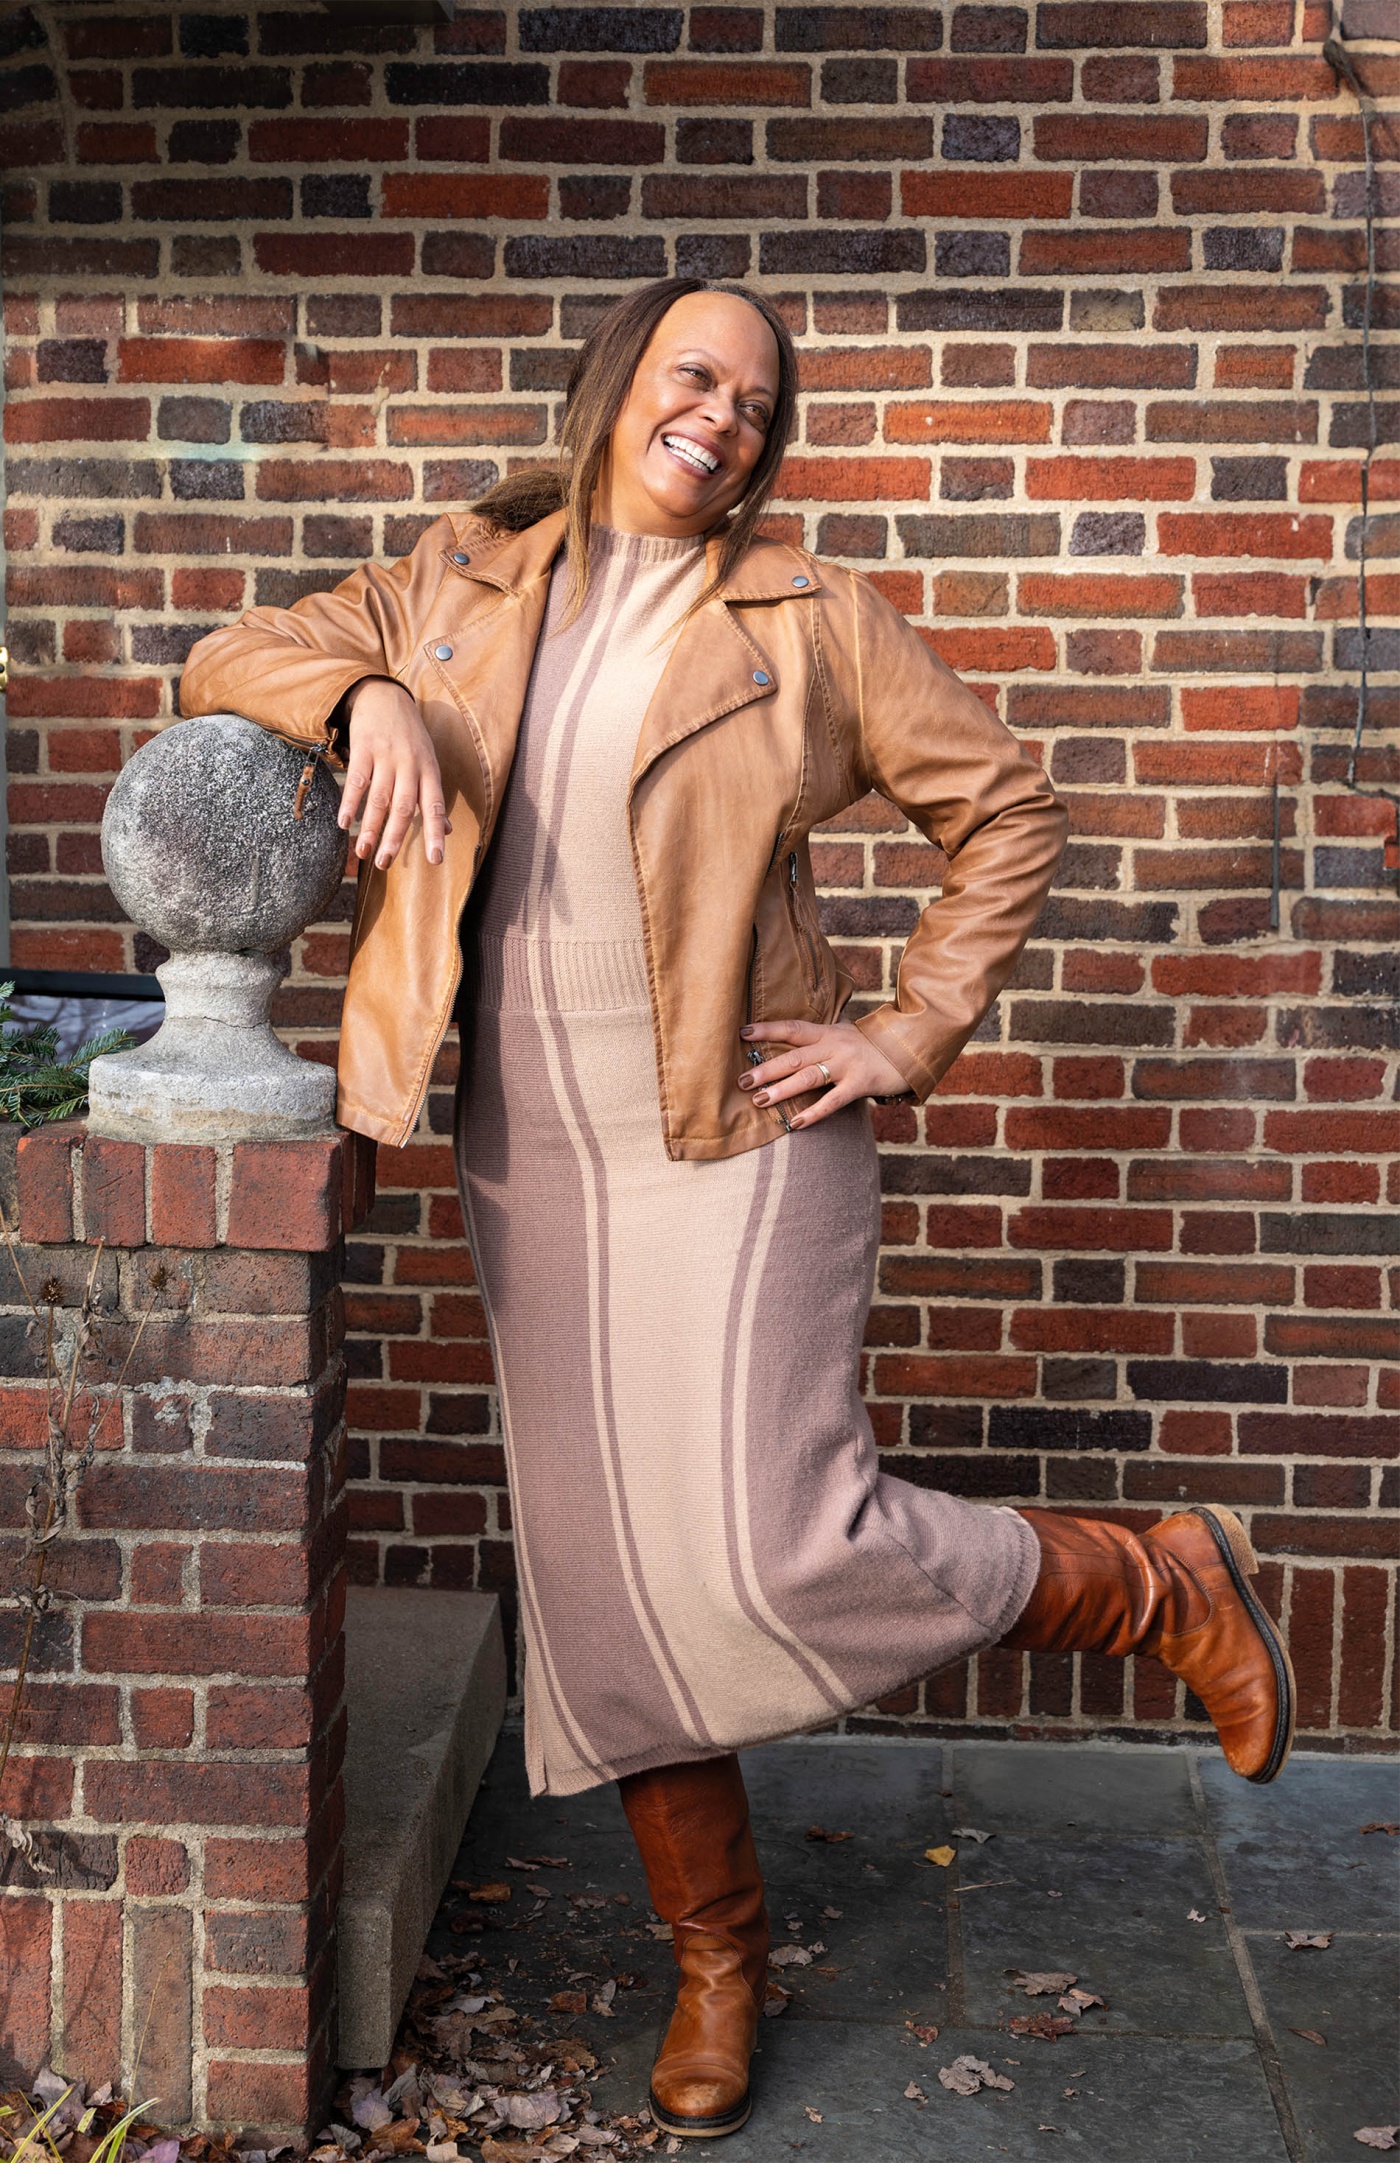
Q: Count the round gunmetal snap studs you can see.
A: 4